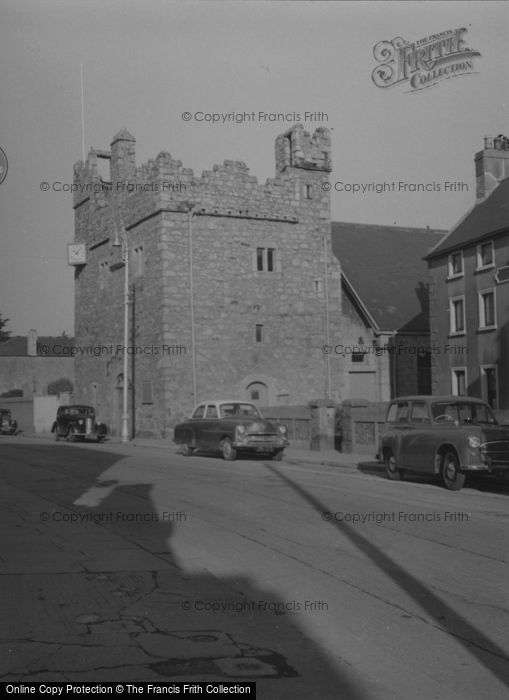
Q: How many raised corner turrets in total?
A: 2